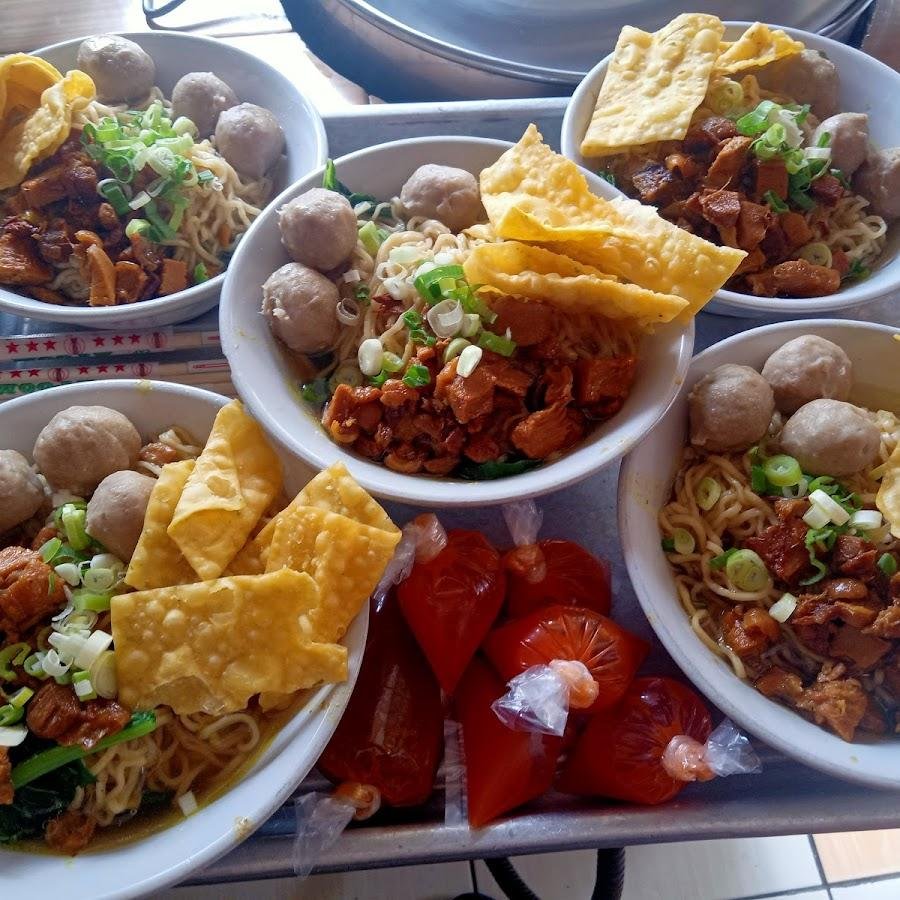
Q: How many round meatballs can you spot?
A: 15